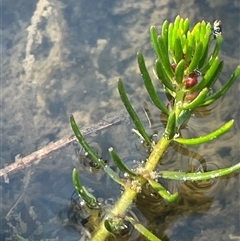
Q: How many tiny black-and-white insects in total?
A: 1